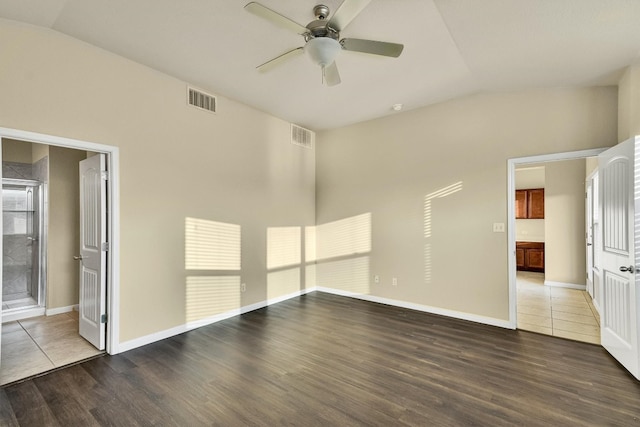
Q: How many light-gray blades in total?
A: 5